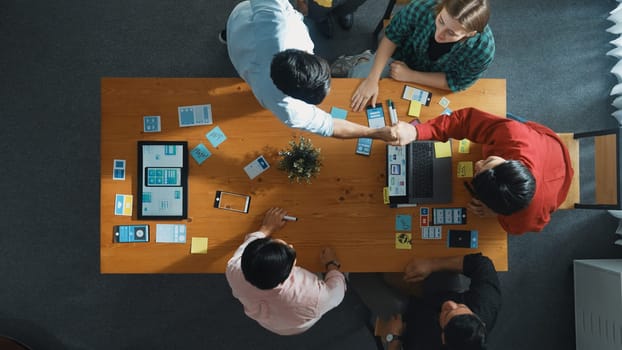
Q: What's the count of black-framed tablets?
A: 1